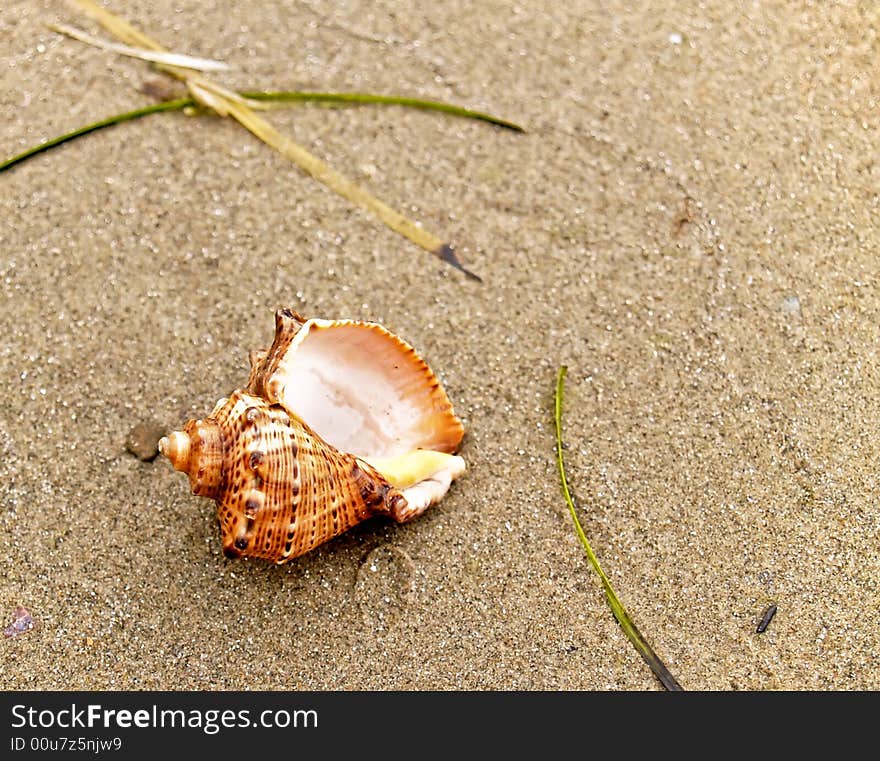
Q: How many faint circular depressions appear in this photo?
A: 1